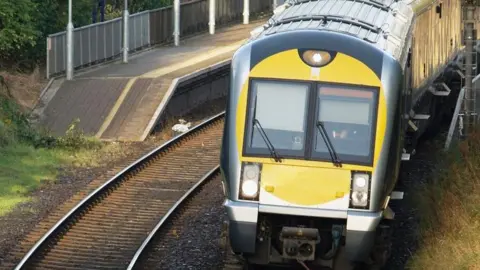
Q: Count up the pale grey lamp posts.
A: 5